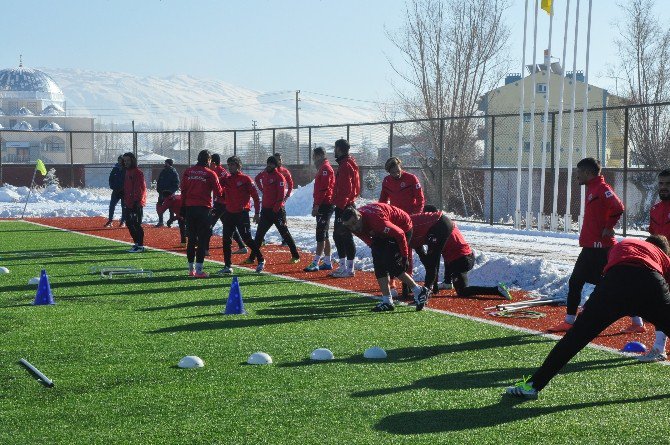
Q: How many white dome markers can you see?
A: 6